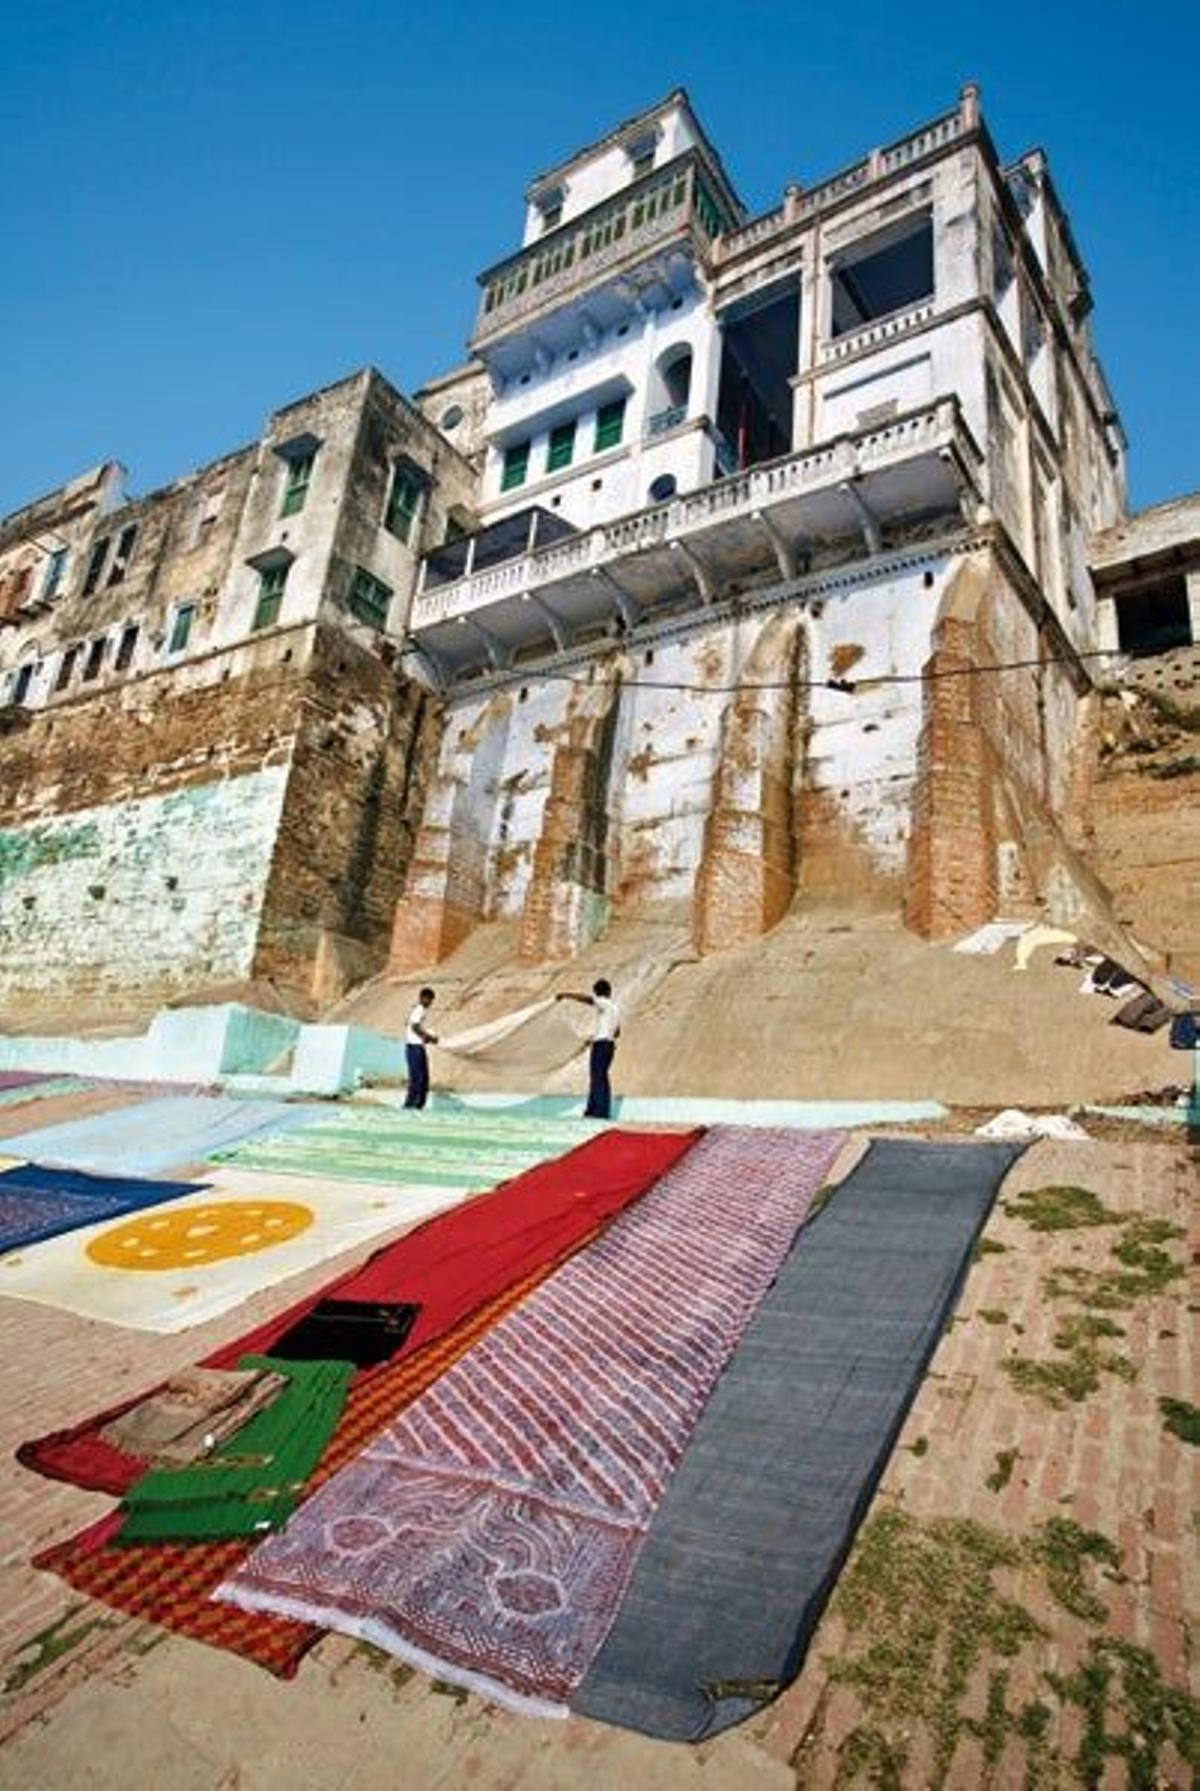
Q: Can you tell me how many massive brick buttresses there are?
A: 4